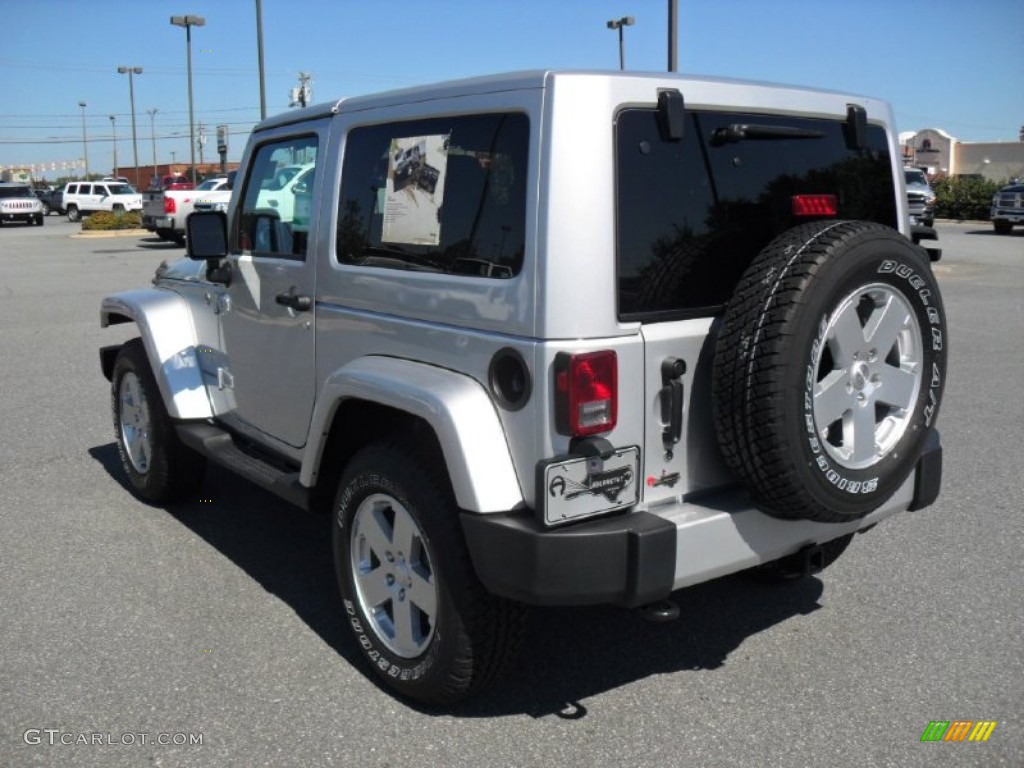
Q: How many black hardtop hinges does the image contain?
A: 2